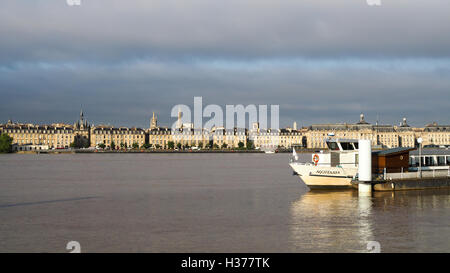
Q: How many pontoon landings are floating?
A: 1